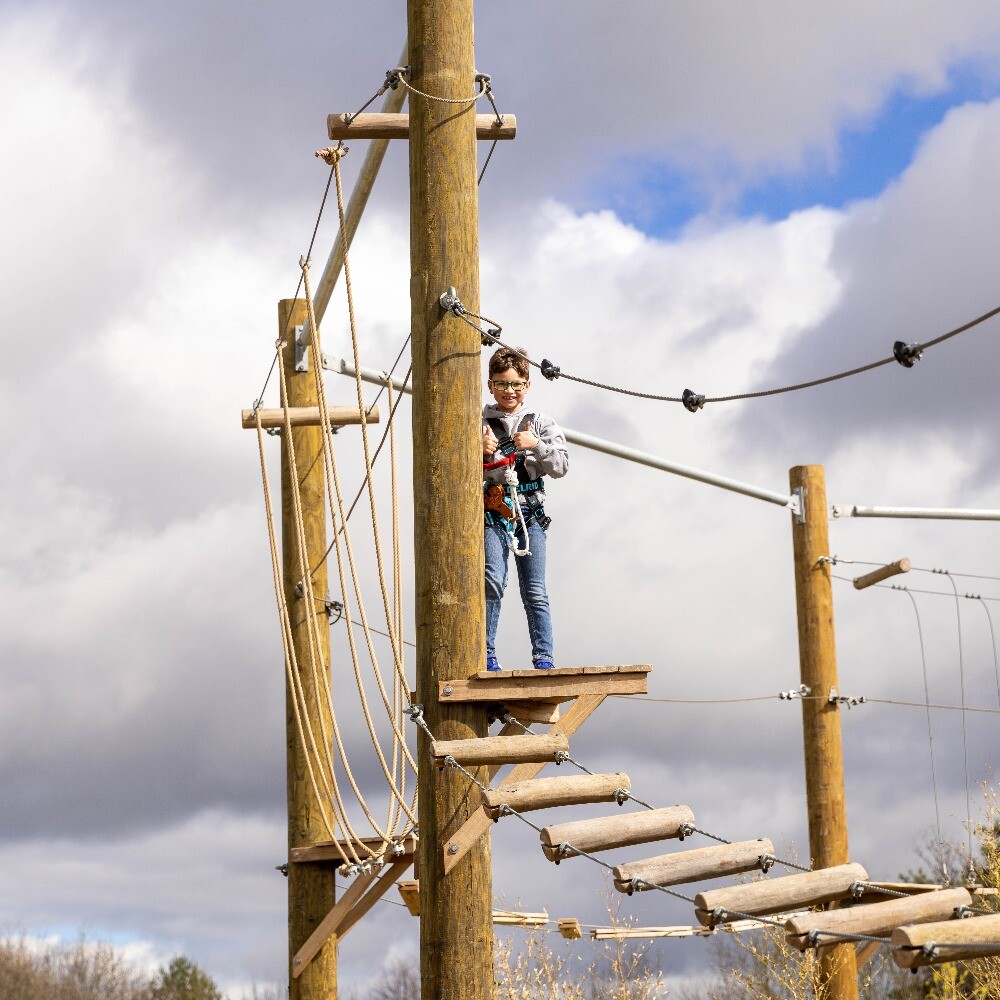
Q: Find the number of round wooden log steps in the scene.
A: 7